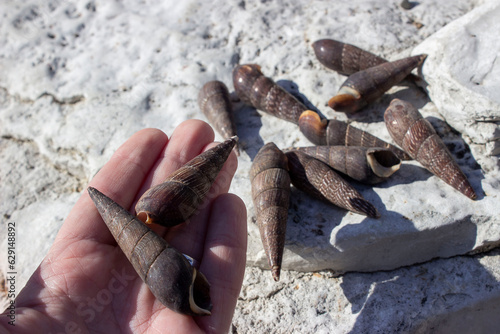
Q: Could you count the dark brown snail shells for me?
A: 11